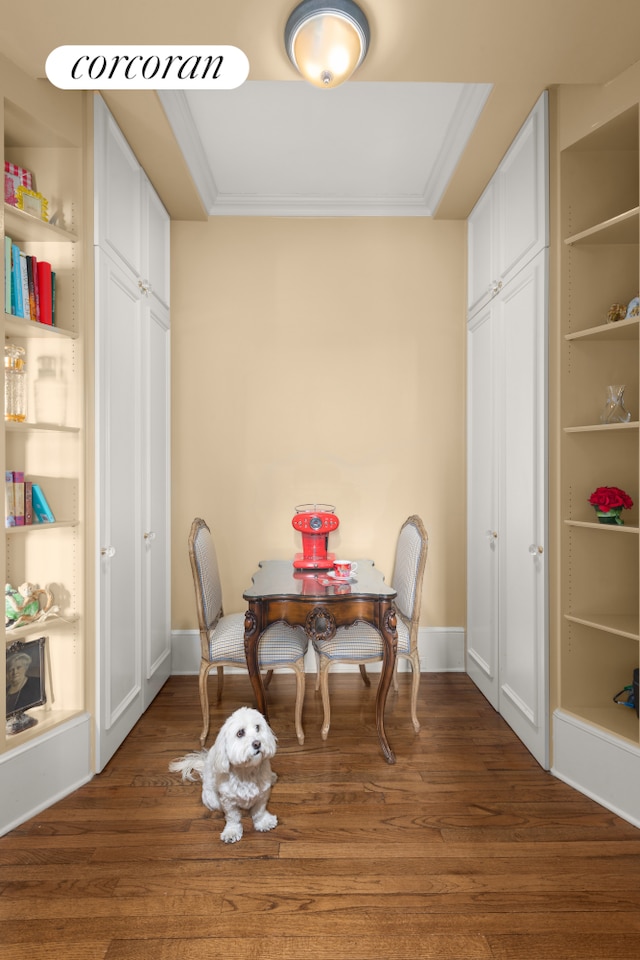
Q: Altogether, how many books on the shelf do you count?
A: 12